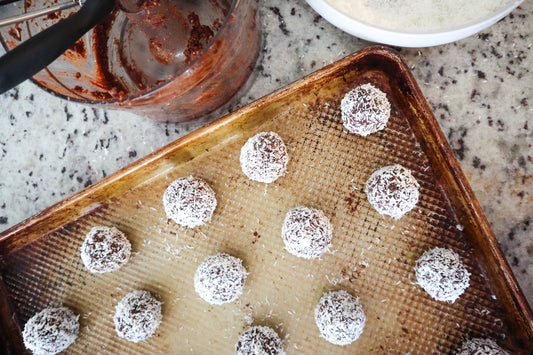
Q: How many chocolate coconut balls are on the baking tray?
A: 13